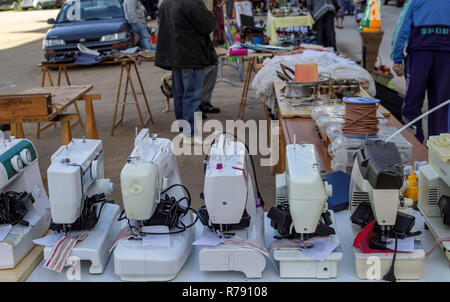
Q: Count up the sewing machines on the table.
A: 7